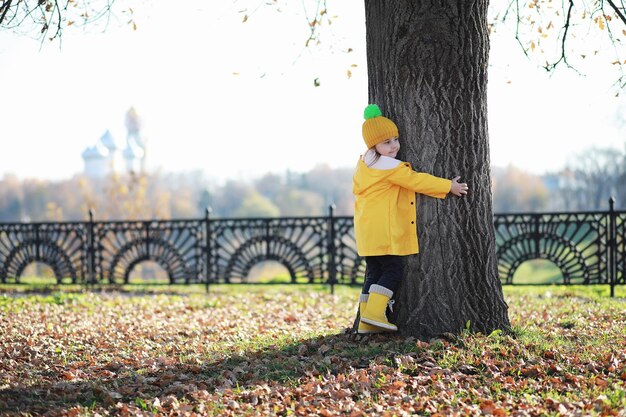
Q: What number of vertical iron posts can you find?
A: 4